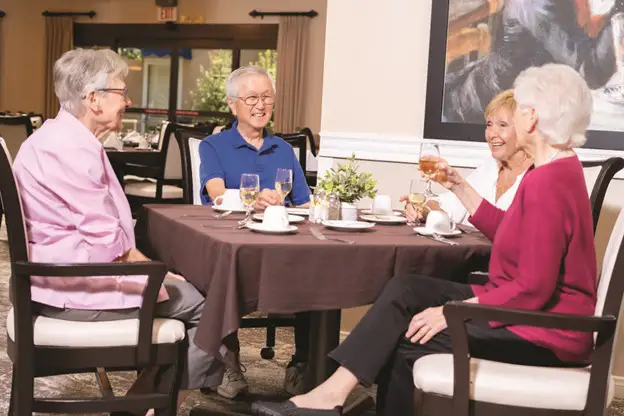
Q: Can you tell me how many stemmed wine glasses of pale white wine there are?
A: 3